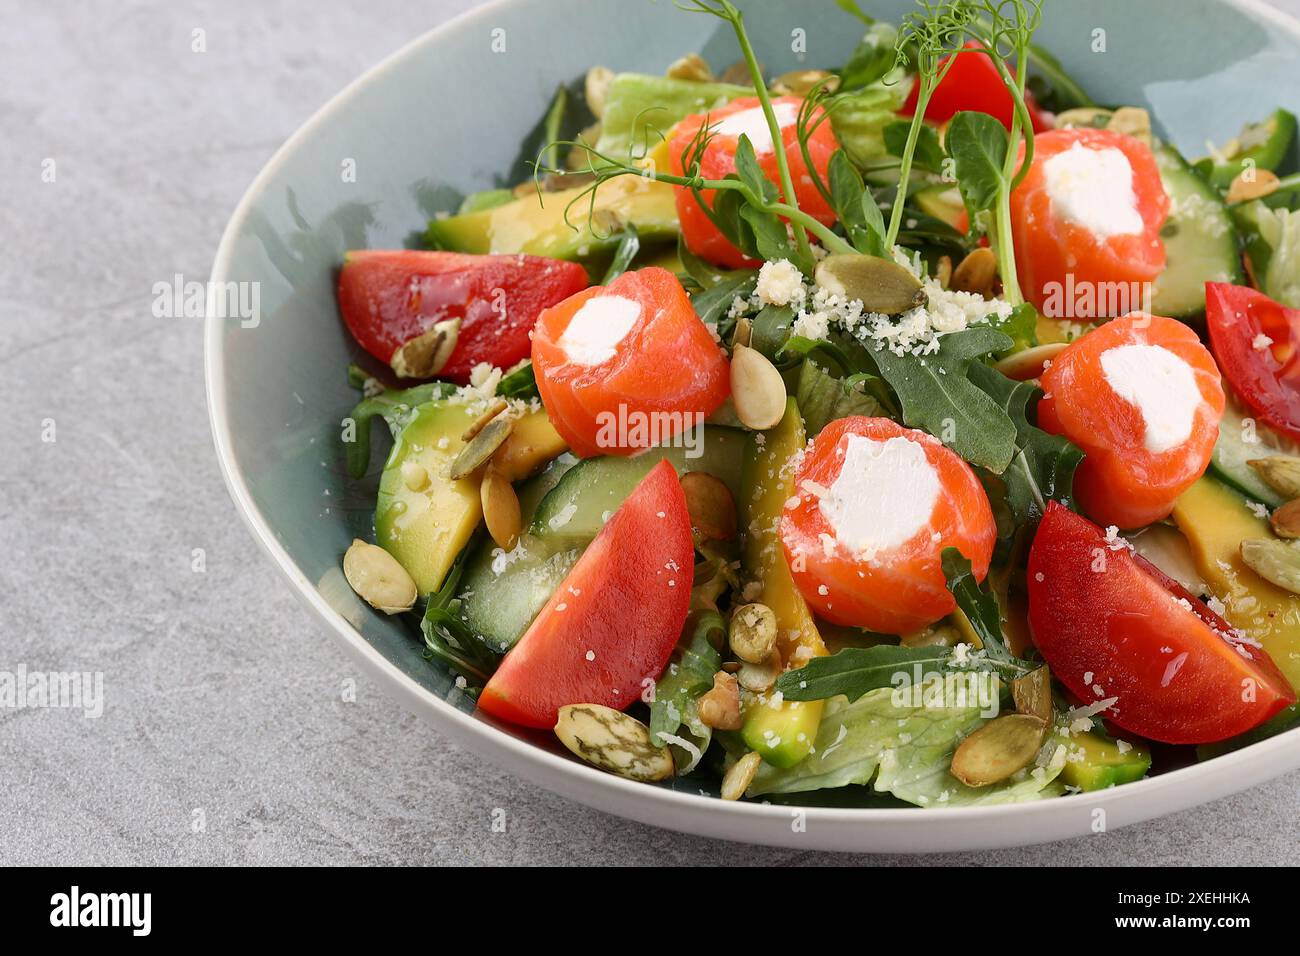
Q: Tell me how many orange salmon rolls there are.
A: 5